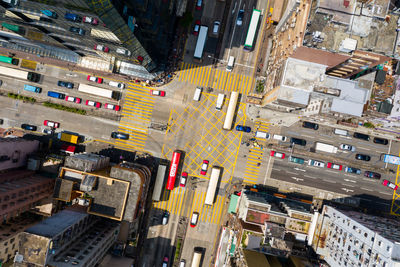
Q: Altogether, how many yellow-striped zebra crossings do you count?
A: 4